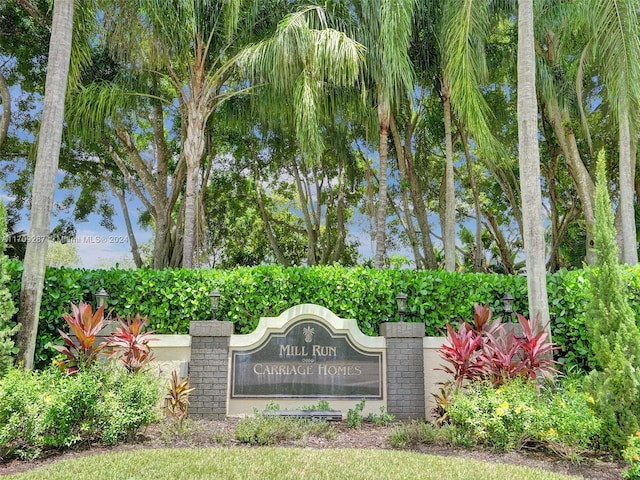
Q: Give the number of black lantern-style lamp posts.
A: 4